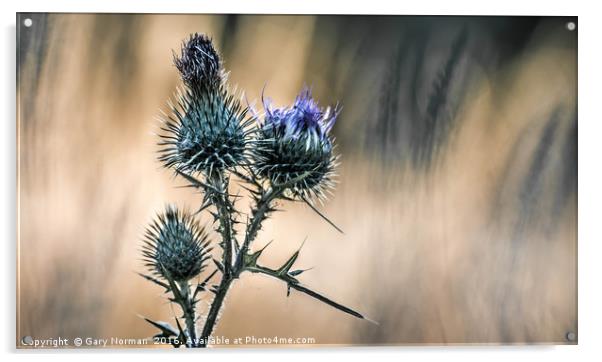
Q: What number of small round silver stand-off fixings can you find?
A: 4